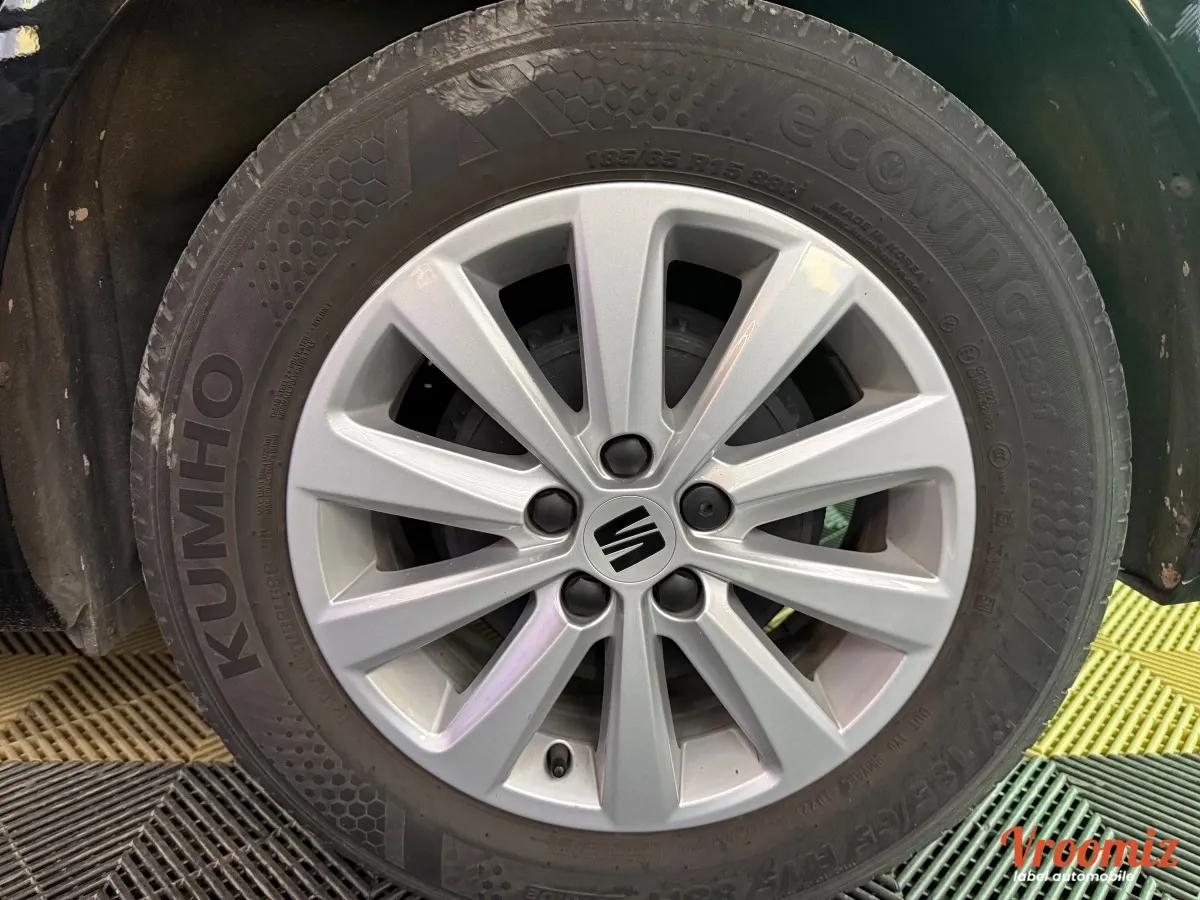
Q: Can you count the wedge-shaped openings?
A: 10